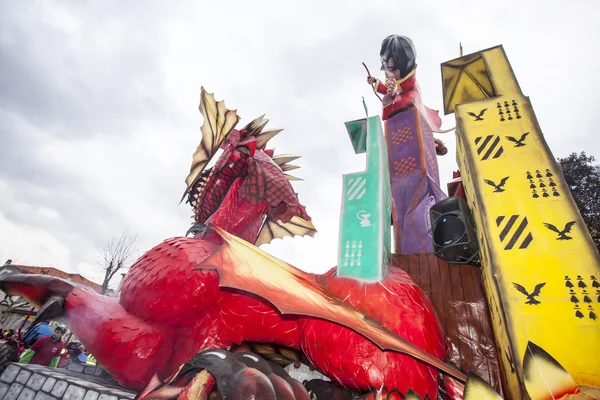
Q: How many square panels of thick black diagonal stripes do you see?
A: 2